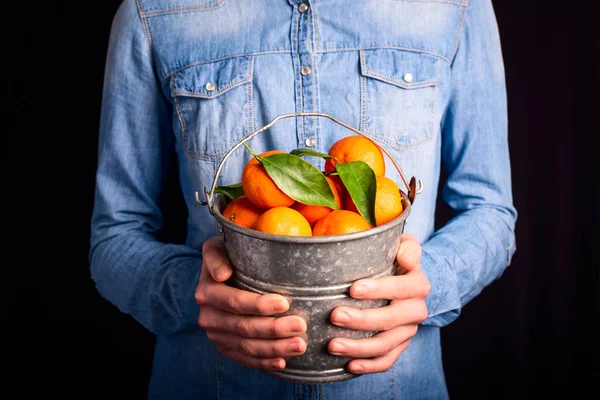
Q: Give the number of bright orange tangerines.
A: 7